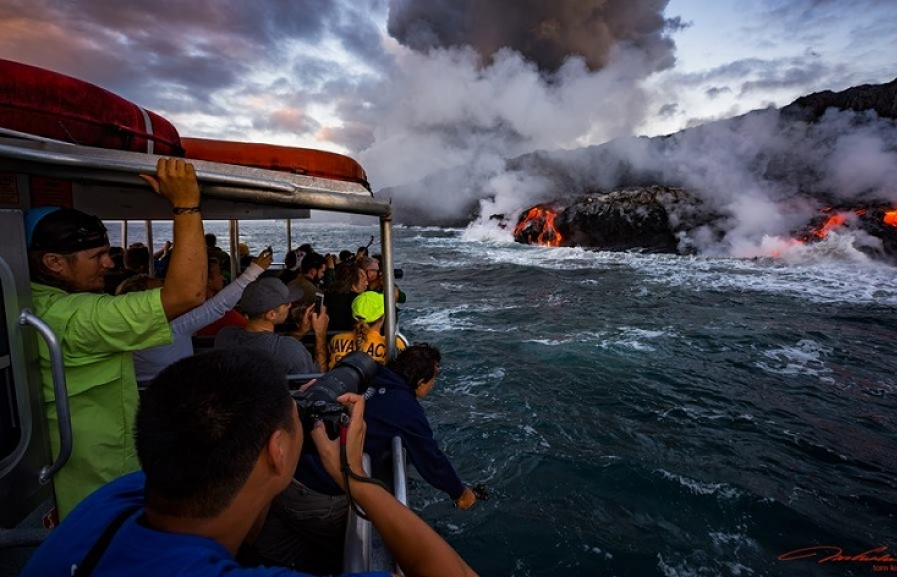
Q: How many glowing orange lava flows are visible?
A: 3